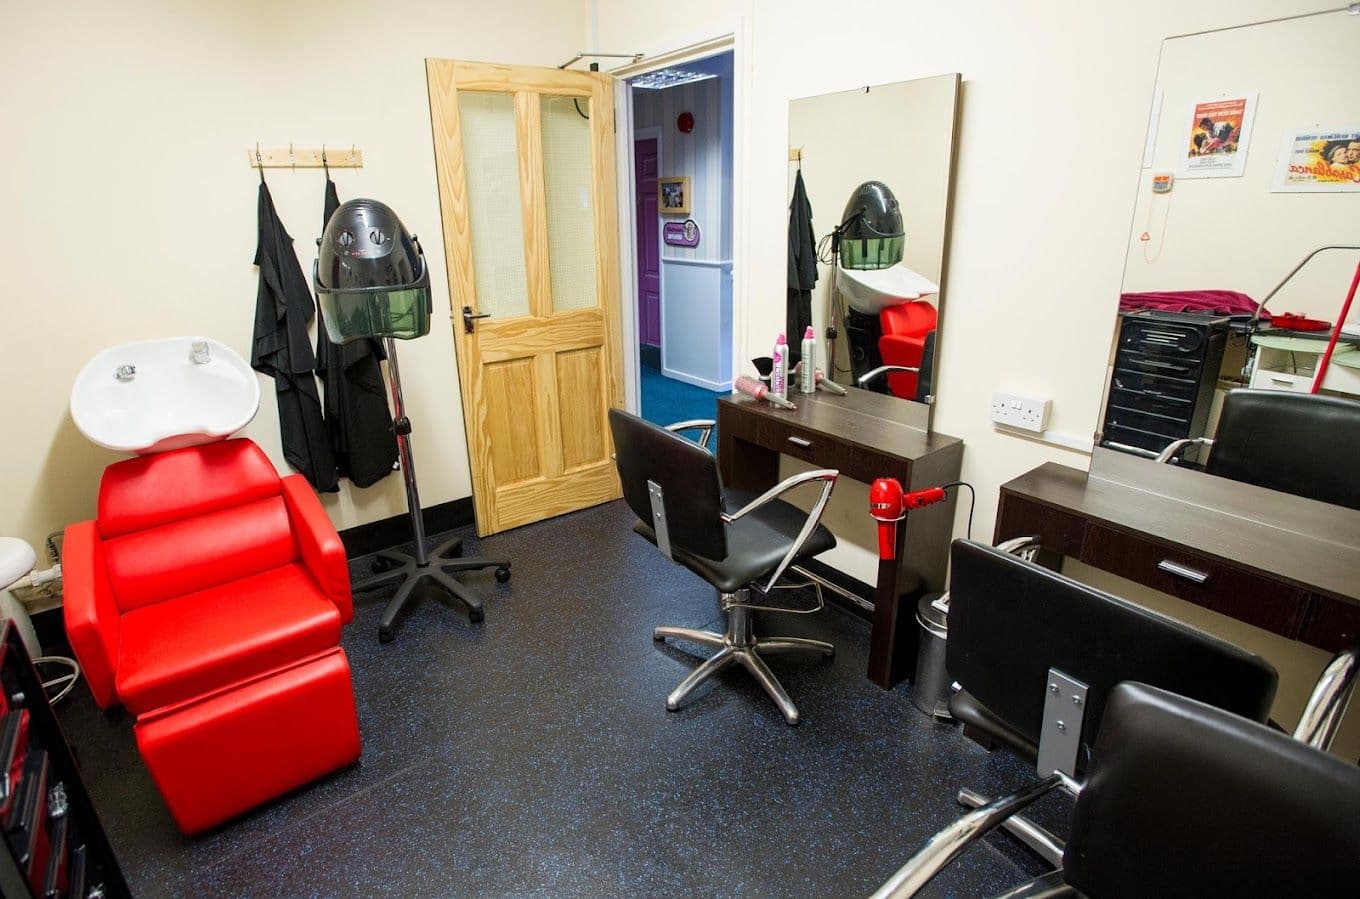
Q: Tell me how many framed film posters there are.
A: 2